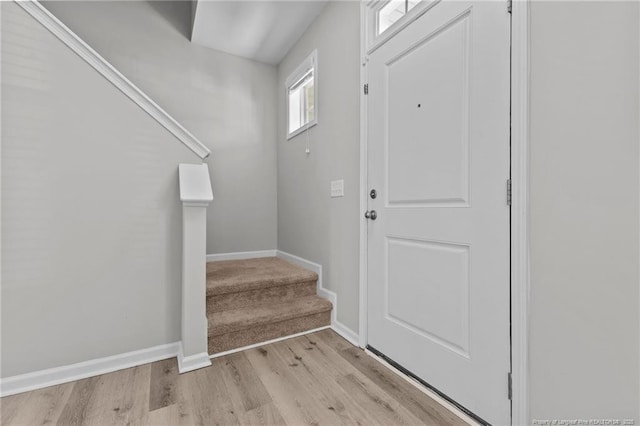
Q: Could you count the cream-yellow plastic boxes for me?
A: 0